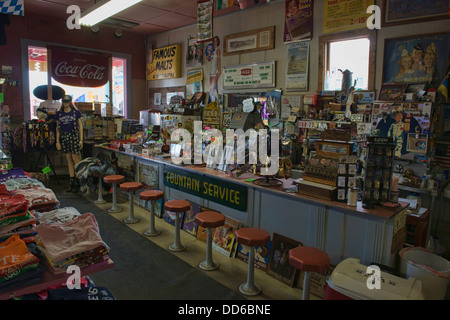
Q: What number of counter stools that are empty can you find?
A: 7